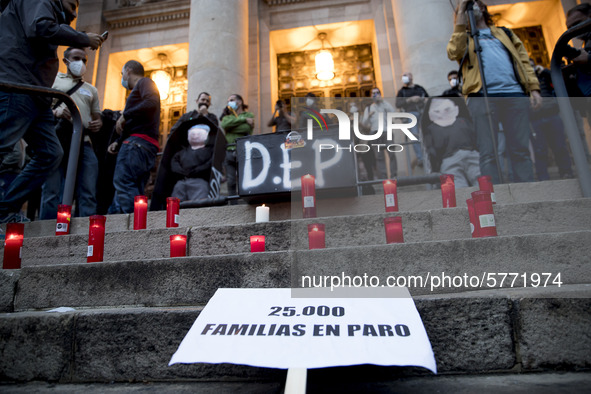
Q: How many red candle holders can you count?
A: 15